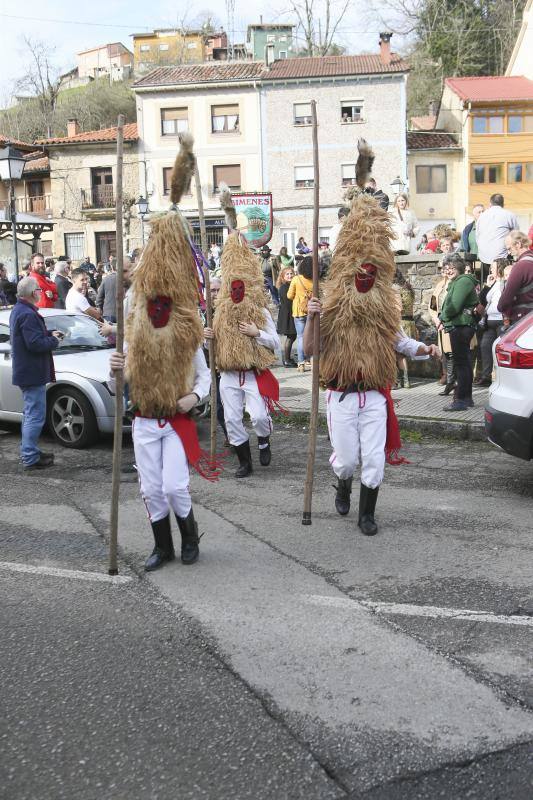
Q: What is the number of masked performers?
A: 3